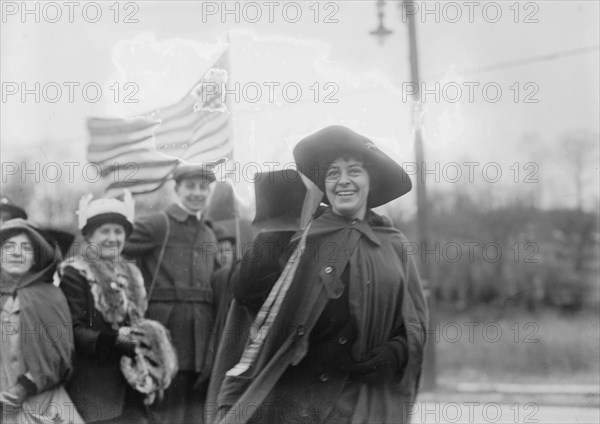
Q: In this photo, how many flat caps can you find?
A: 1